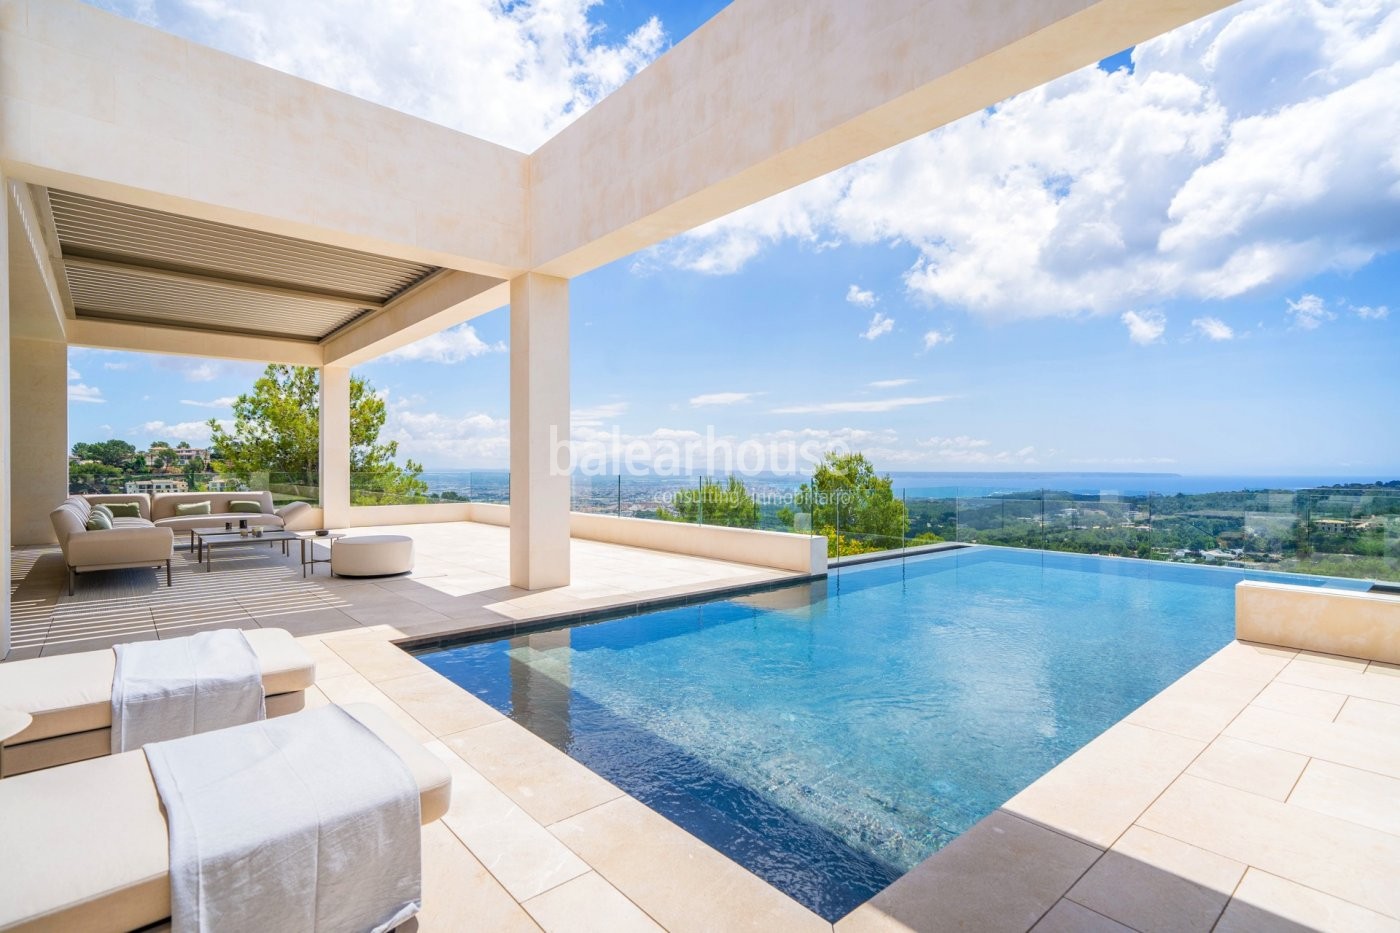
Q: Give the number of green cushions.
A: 5